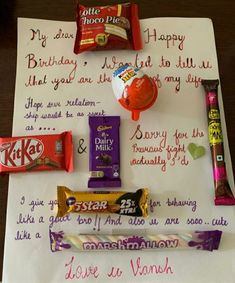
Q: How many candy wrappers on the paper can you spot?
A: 7